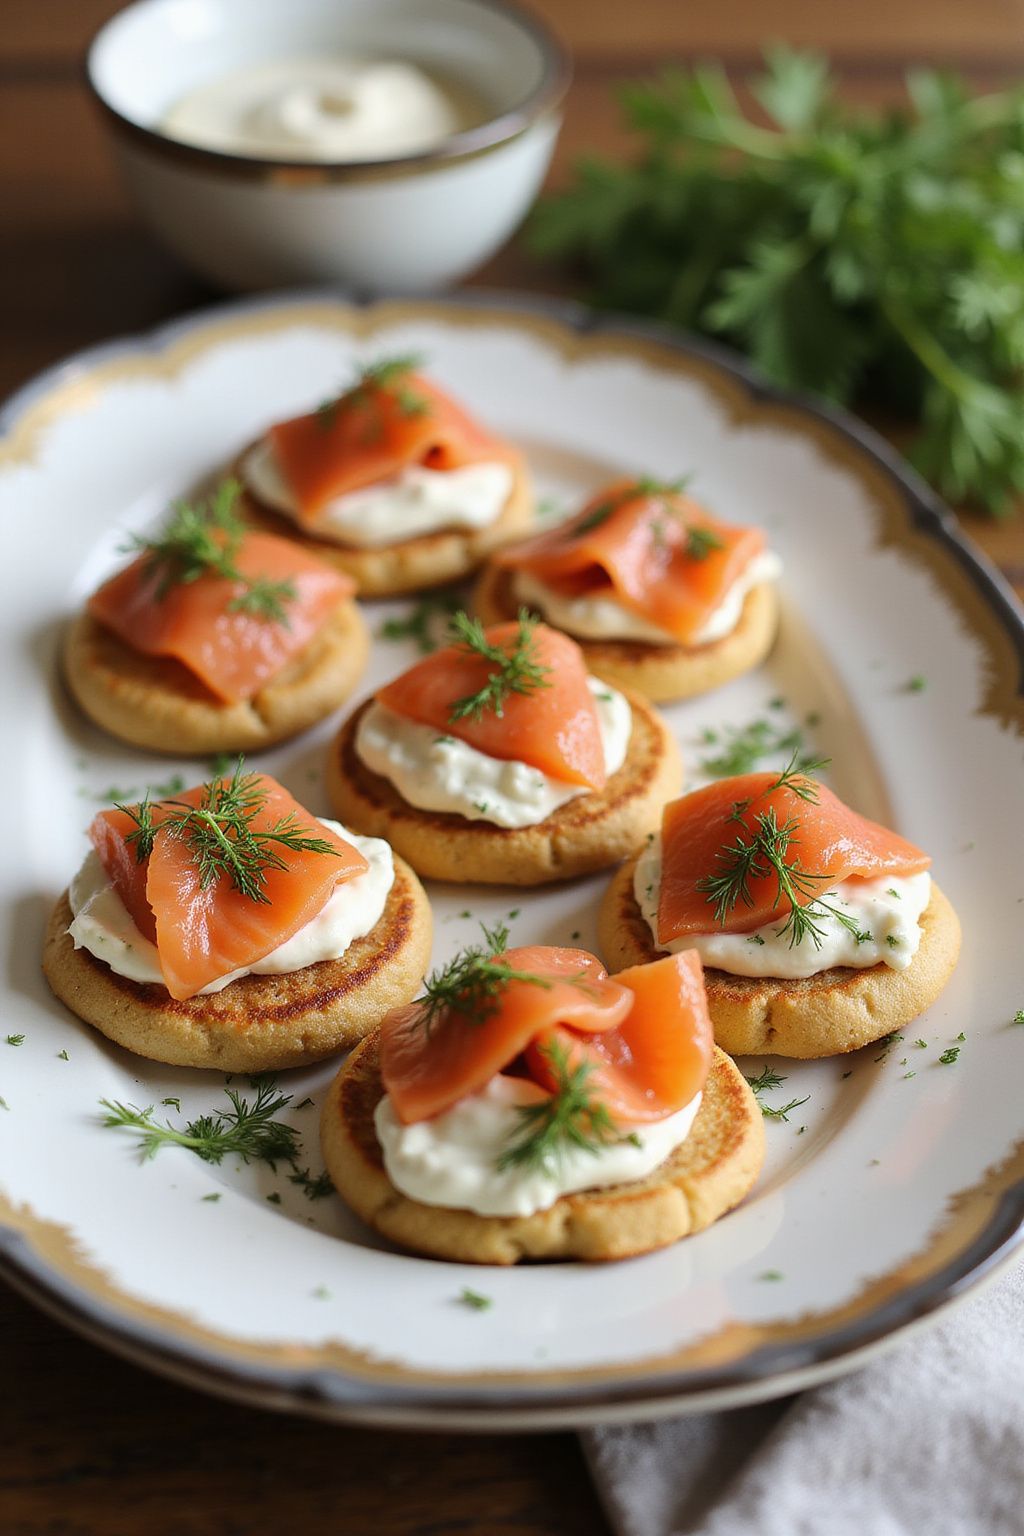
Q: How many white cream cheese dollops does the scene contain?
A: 6